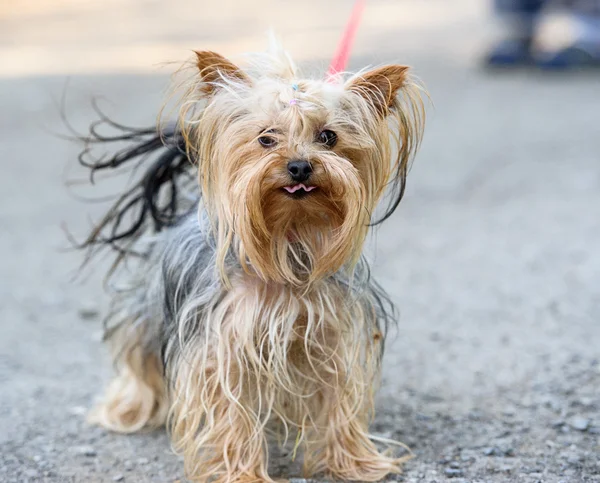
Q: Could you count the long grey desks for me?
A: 0